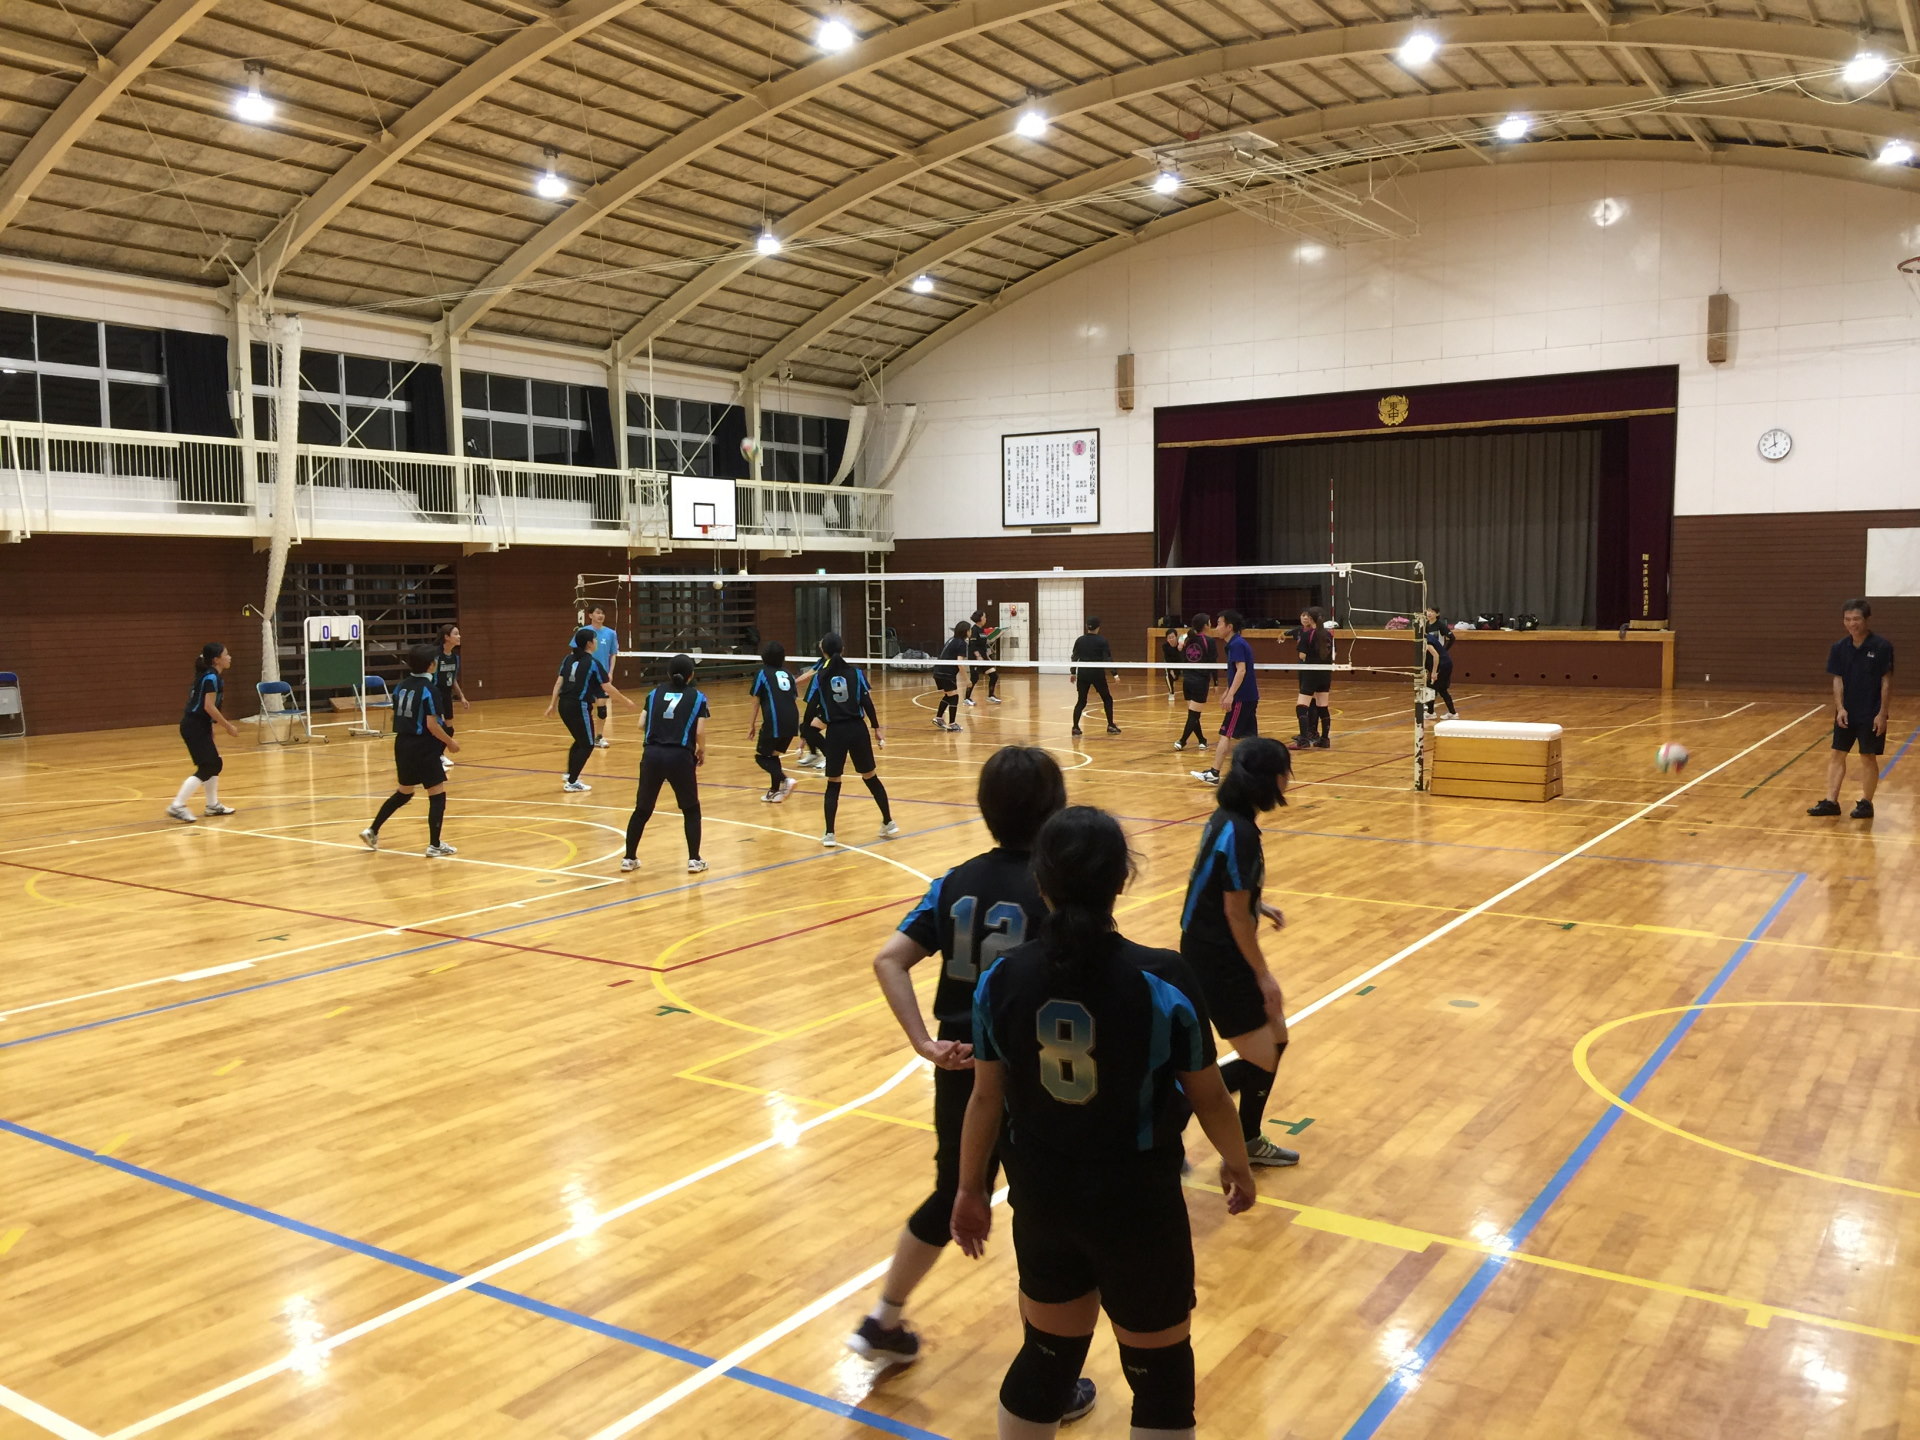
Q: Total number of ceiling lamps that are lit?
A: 11